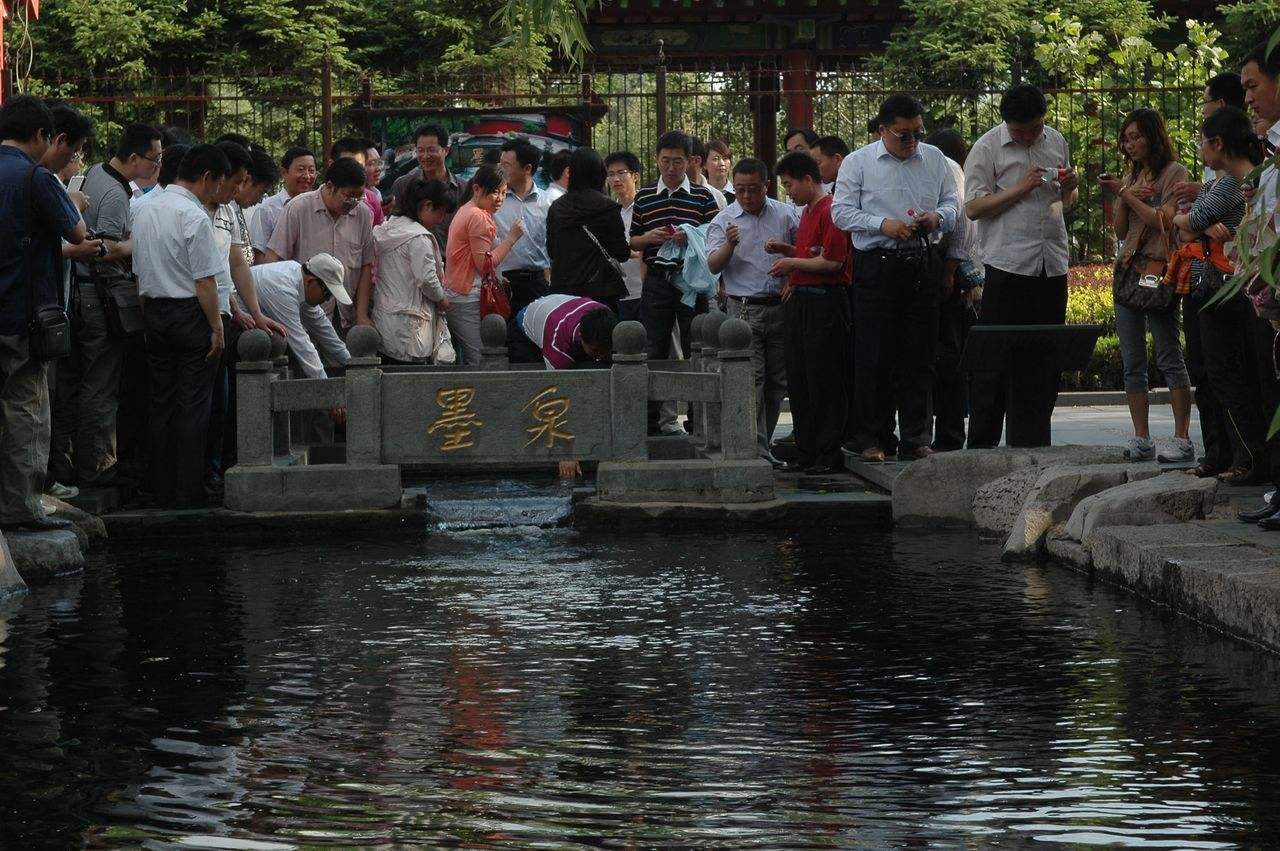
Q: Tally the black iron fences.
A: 1